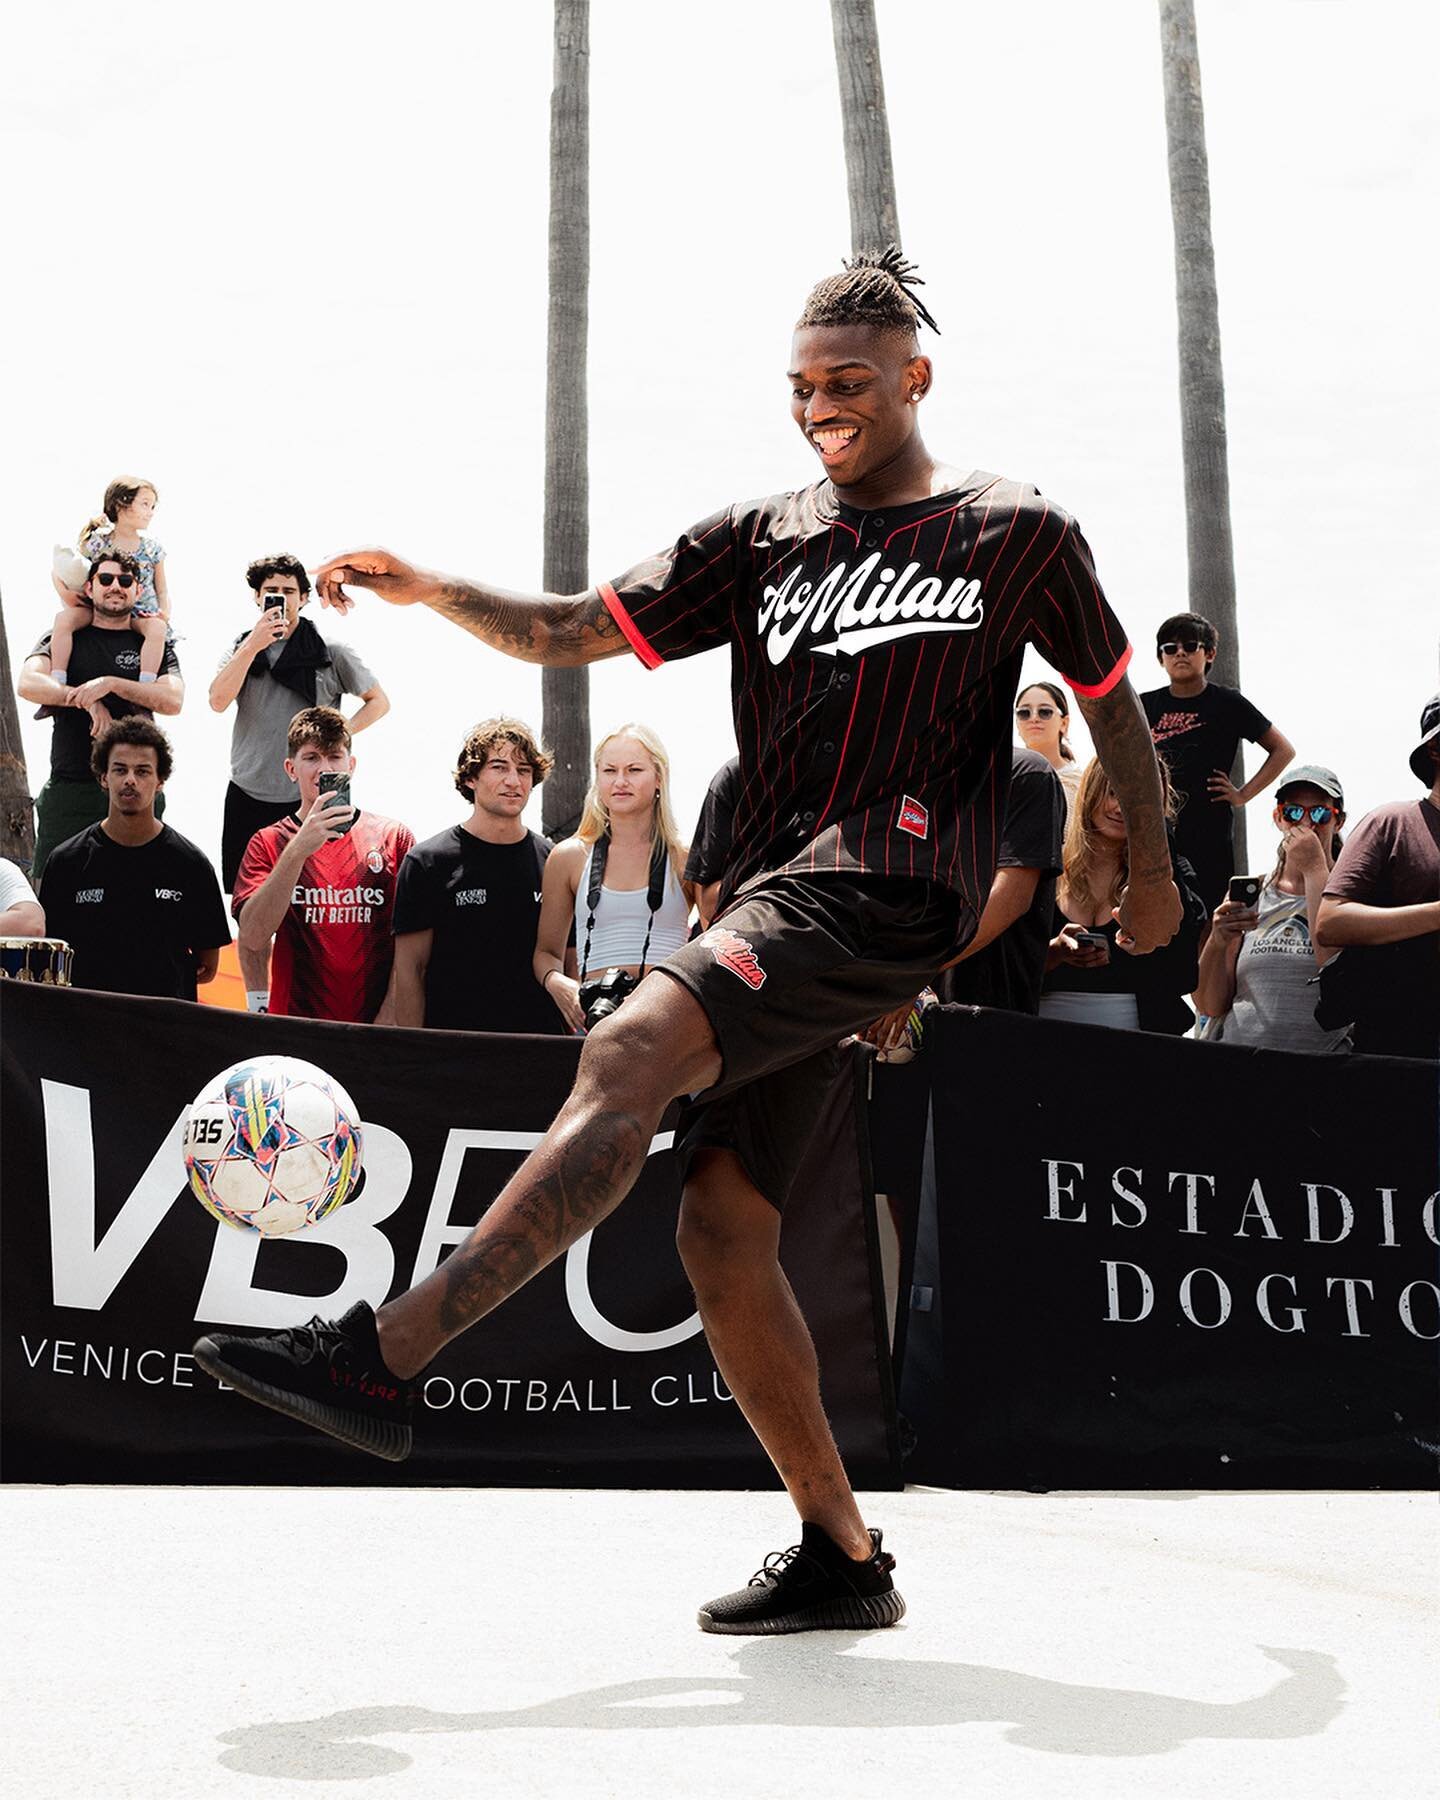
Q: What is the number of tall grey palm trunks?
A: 3